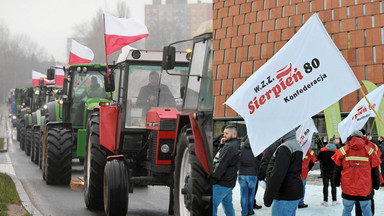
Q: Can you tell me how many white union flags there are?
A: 3